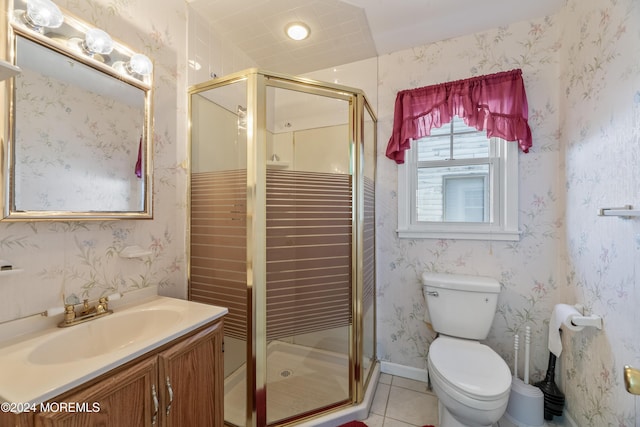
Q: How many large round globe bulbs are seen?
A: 3